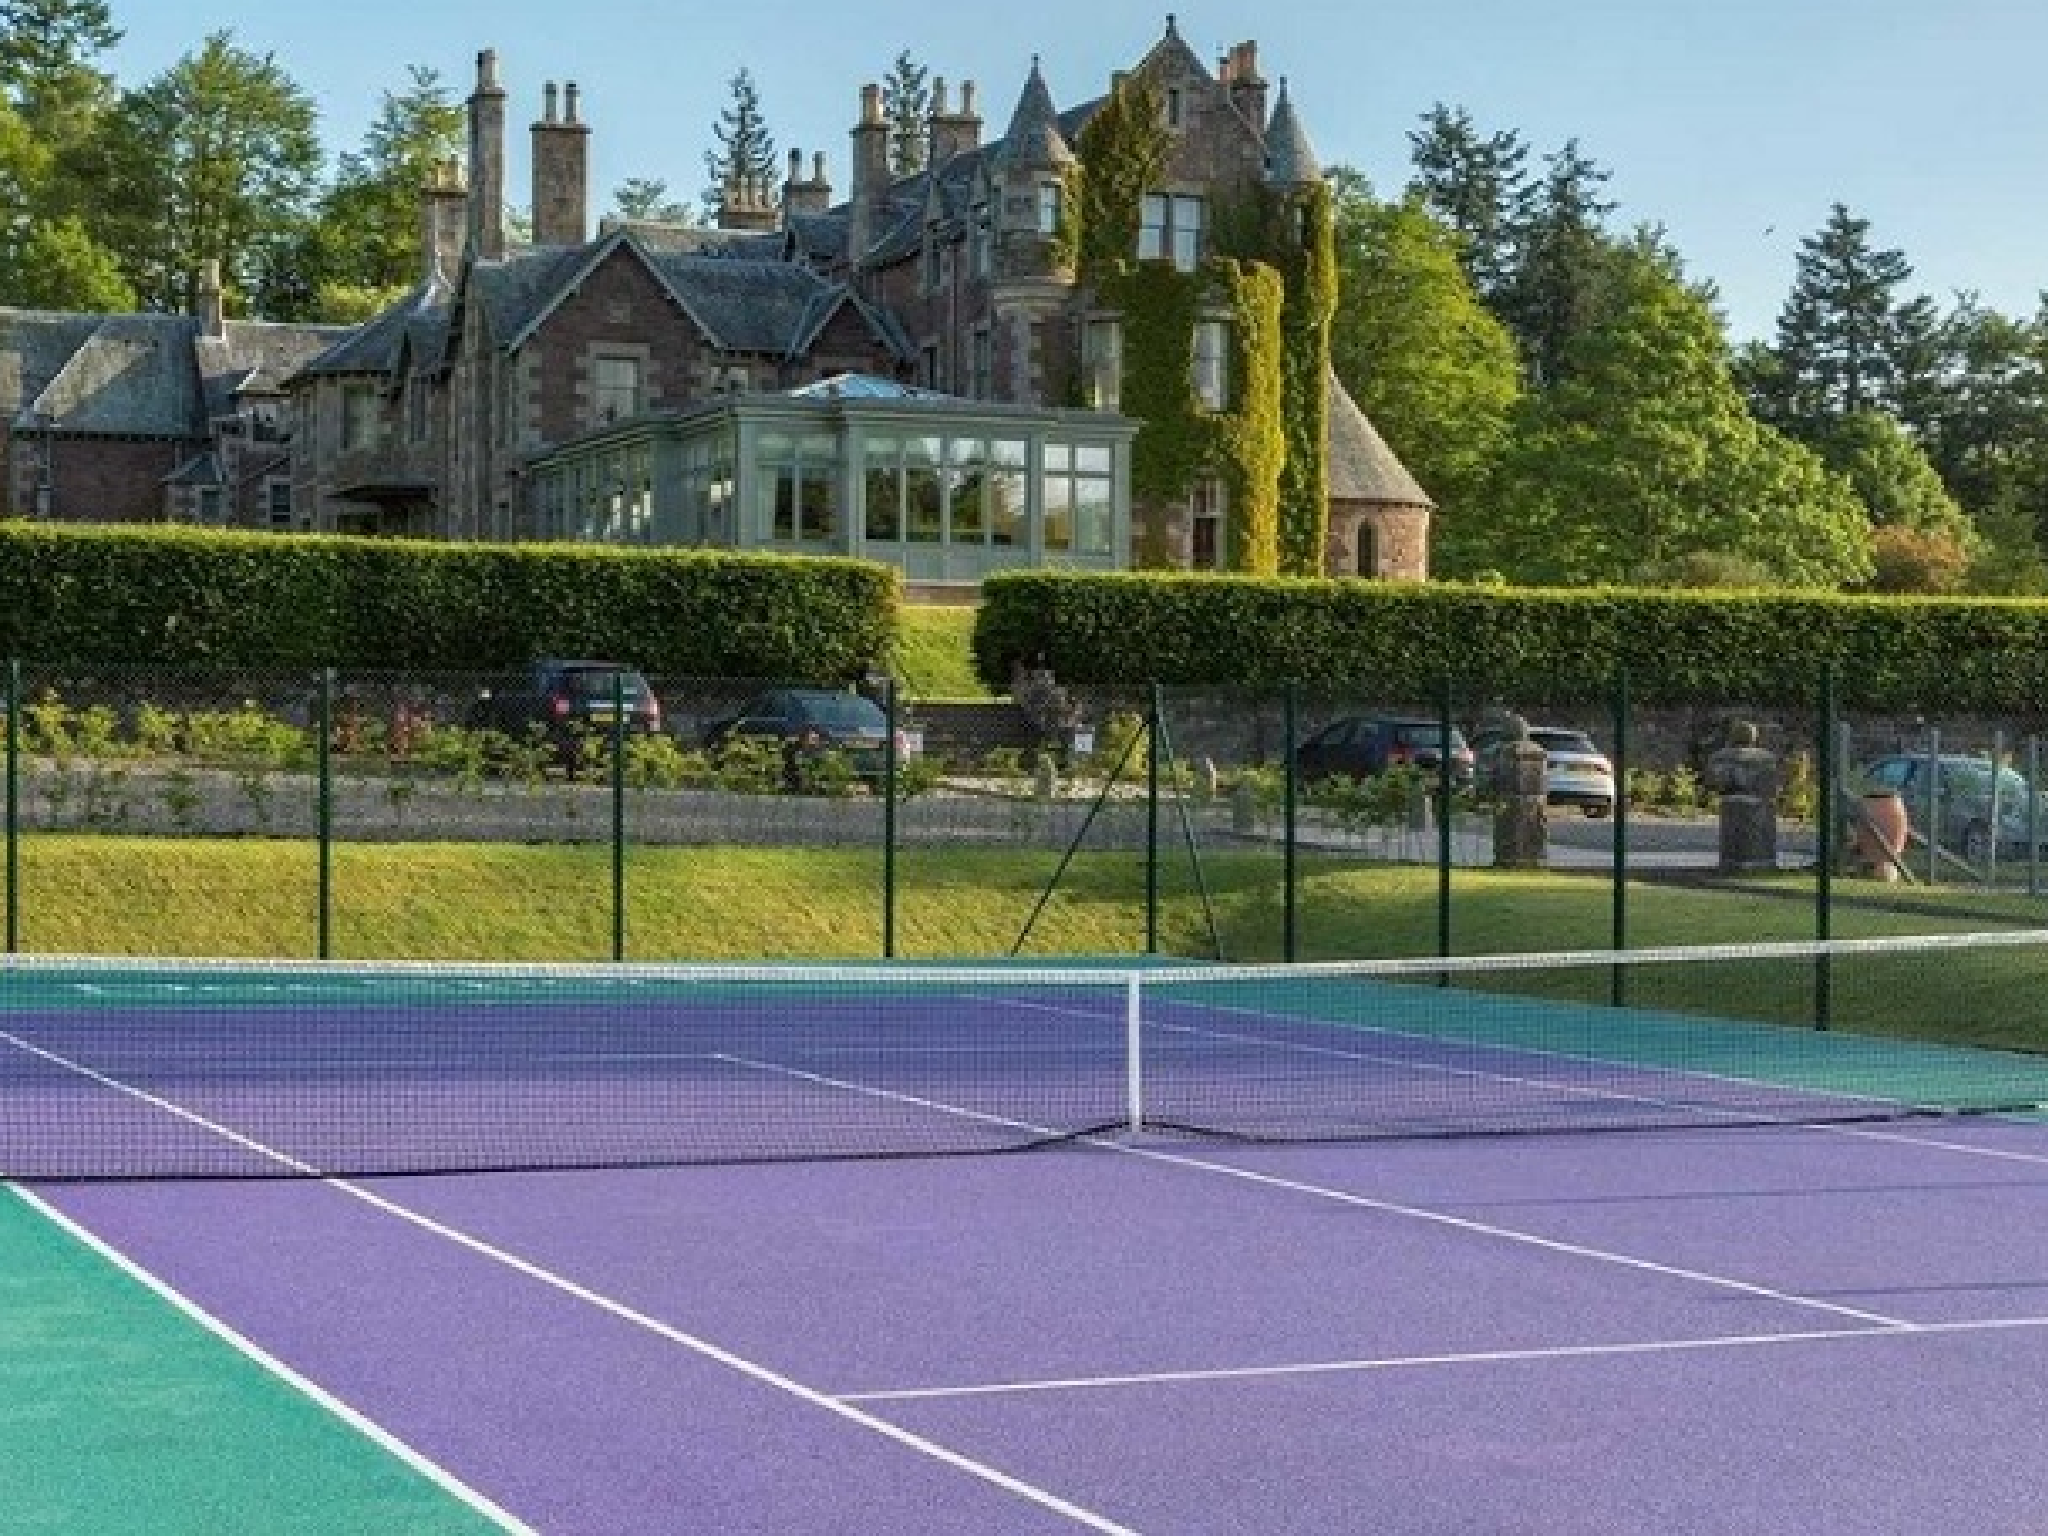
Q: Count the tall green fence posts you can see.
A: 9